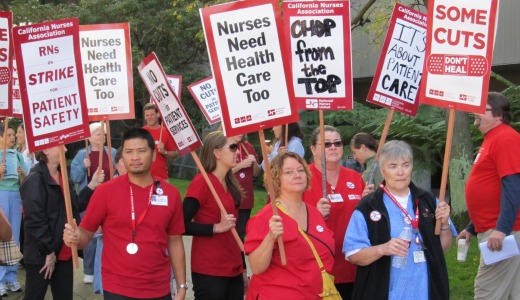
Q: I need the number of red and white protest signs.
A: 11